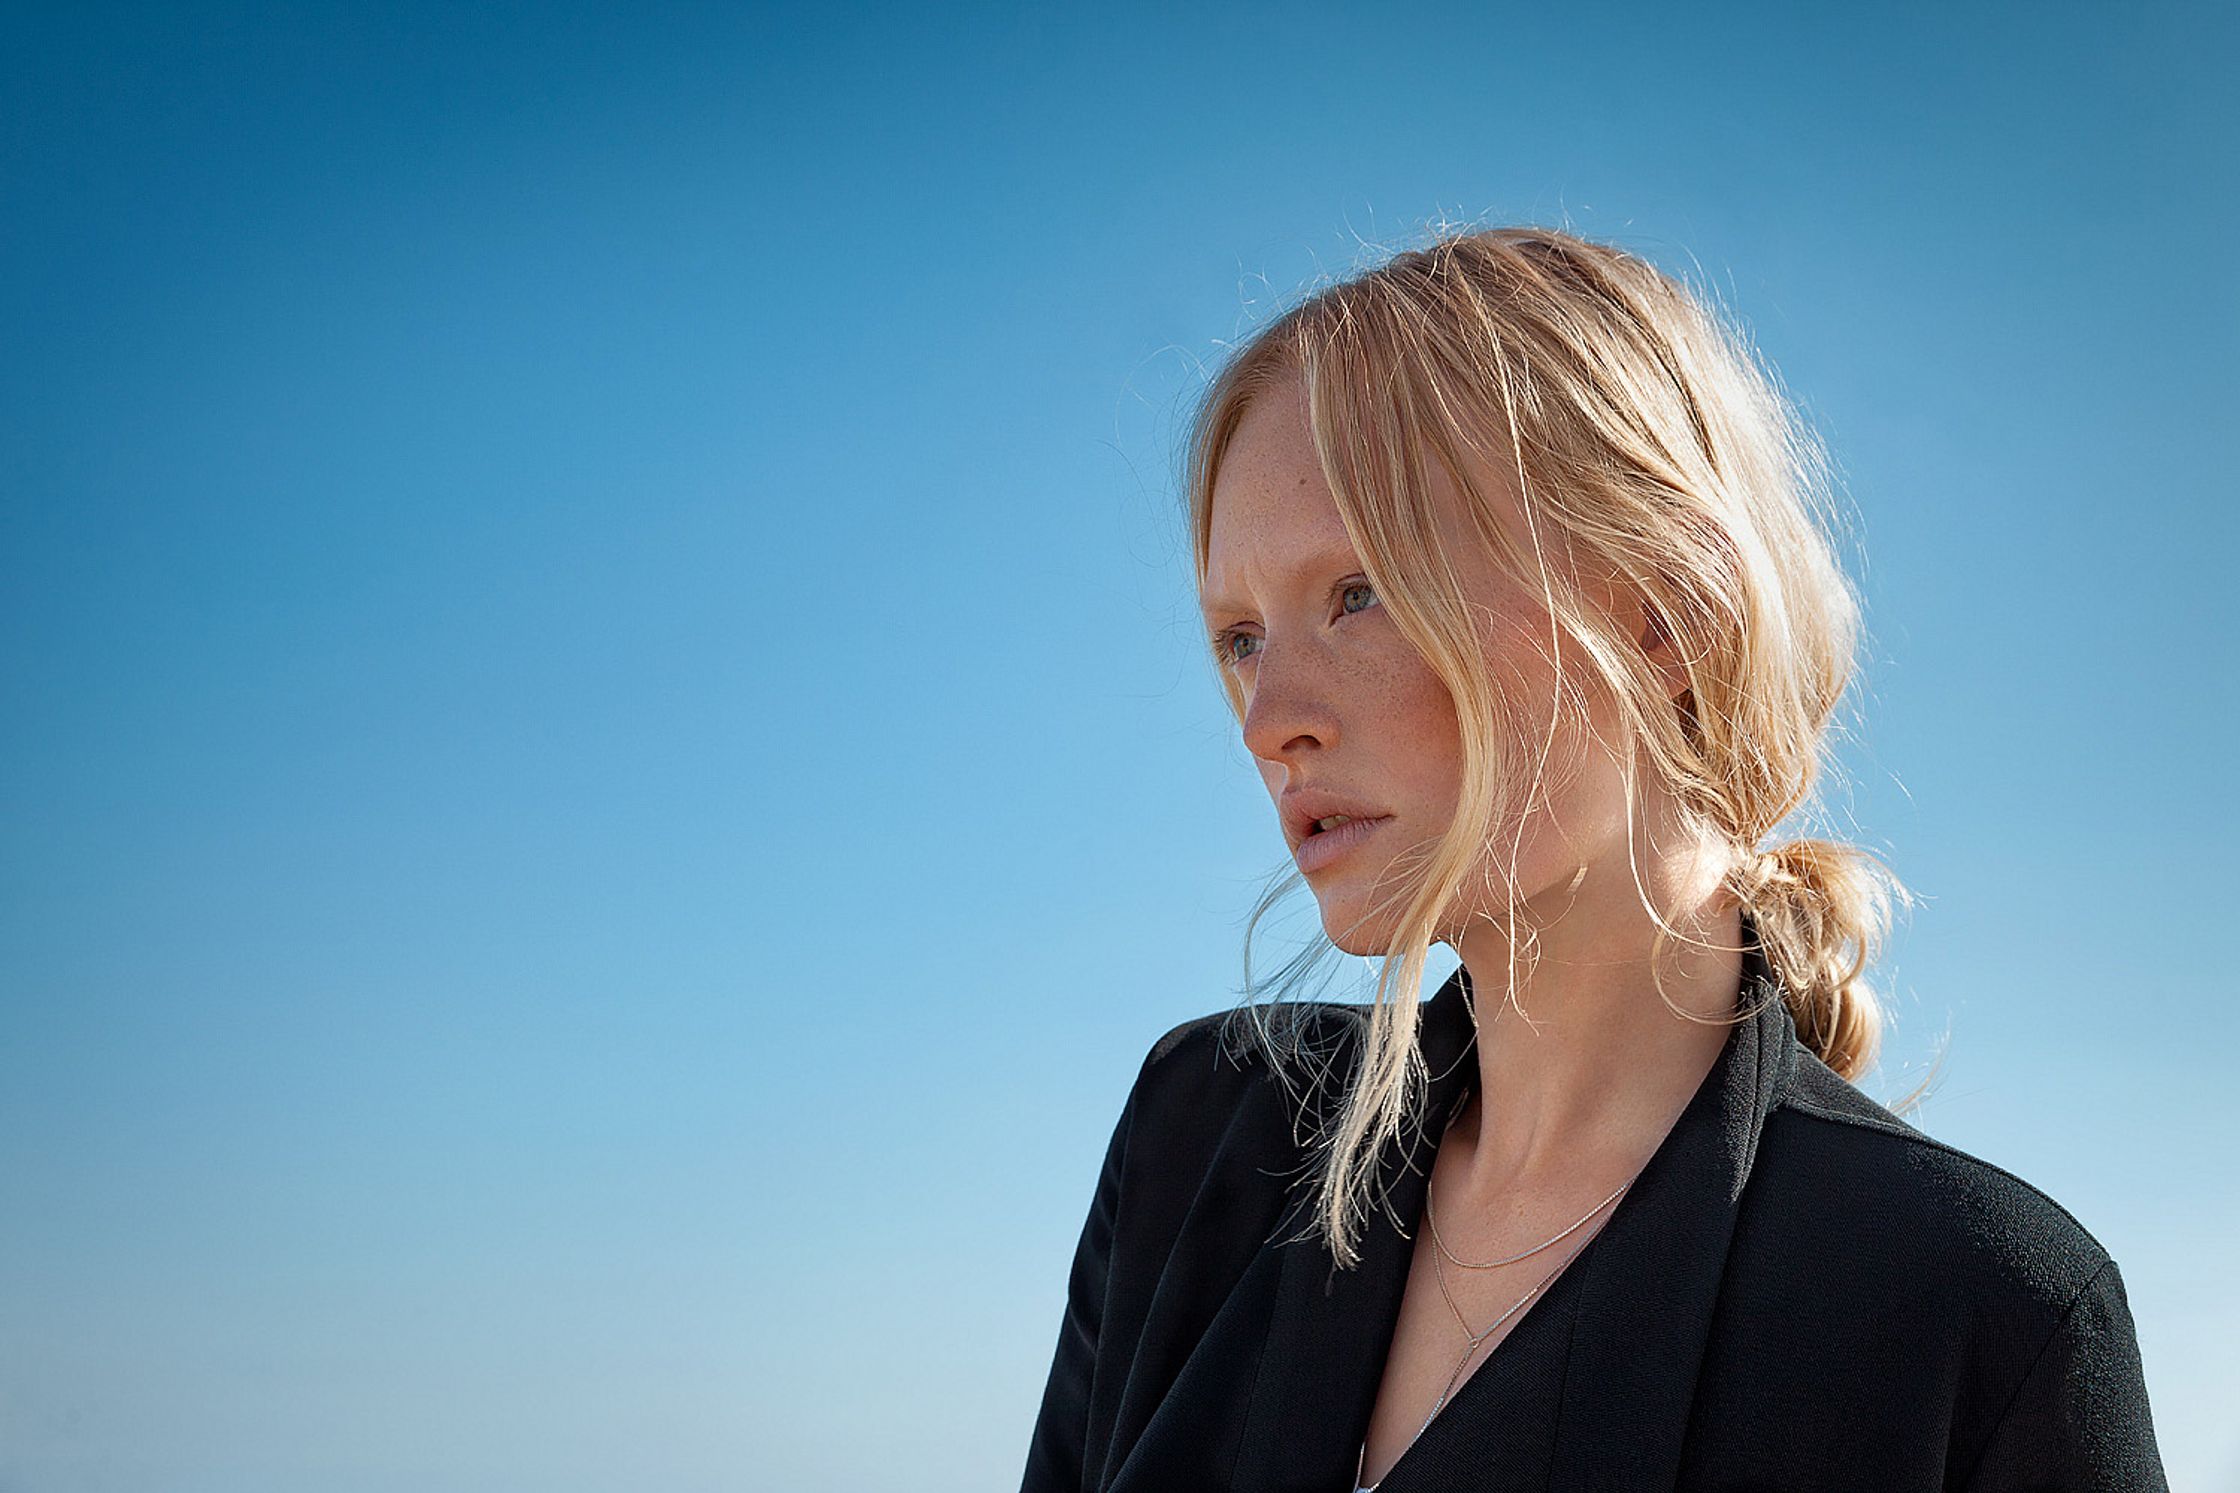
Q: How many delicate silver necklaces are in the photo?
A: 2